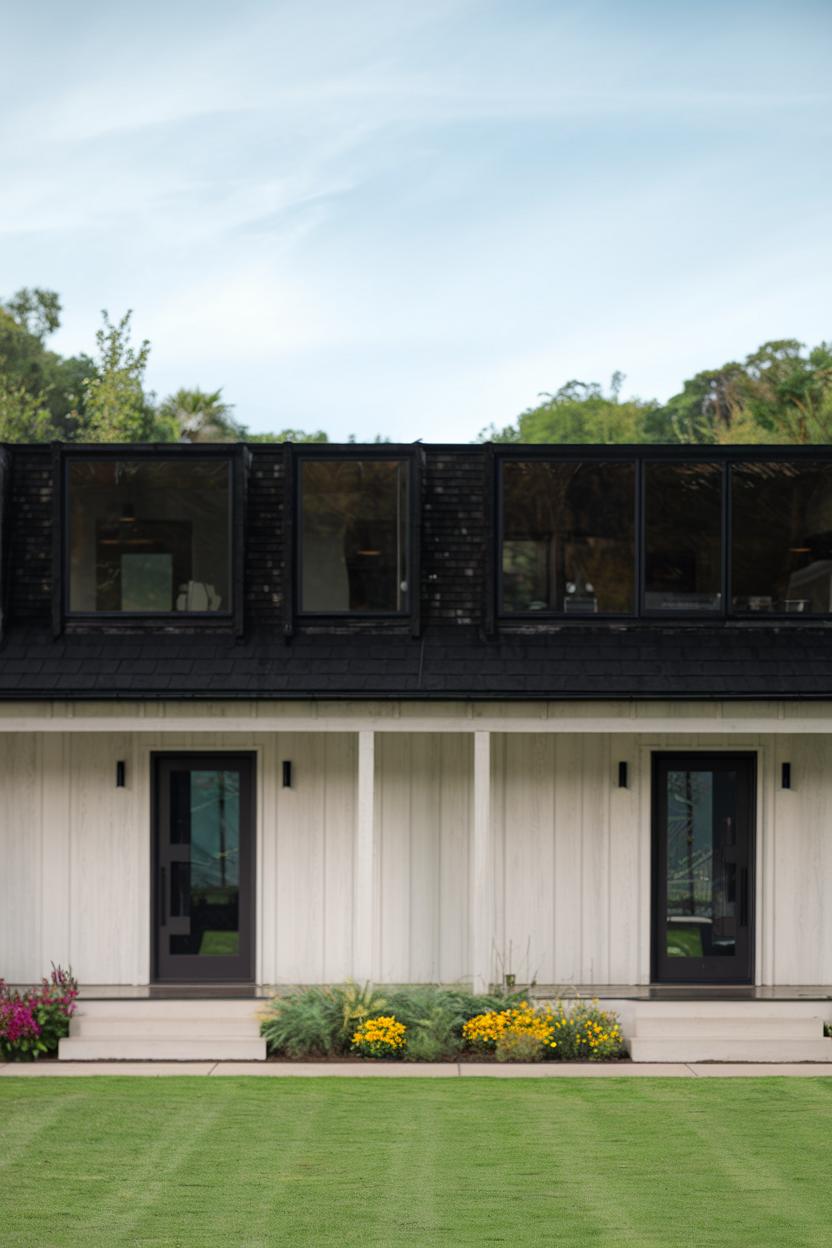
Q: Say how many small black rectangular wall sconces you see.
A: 4